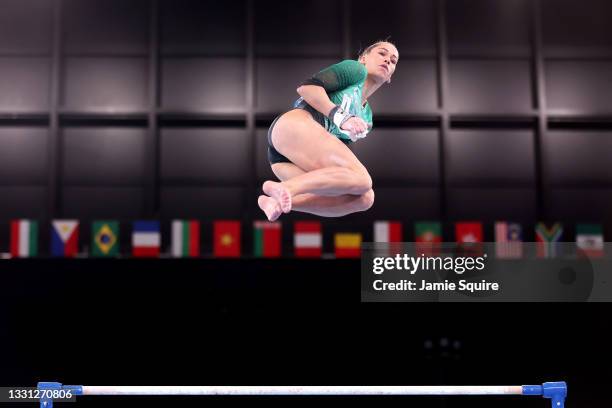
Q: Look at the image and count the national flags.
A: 15